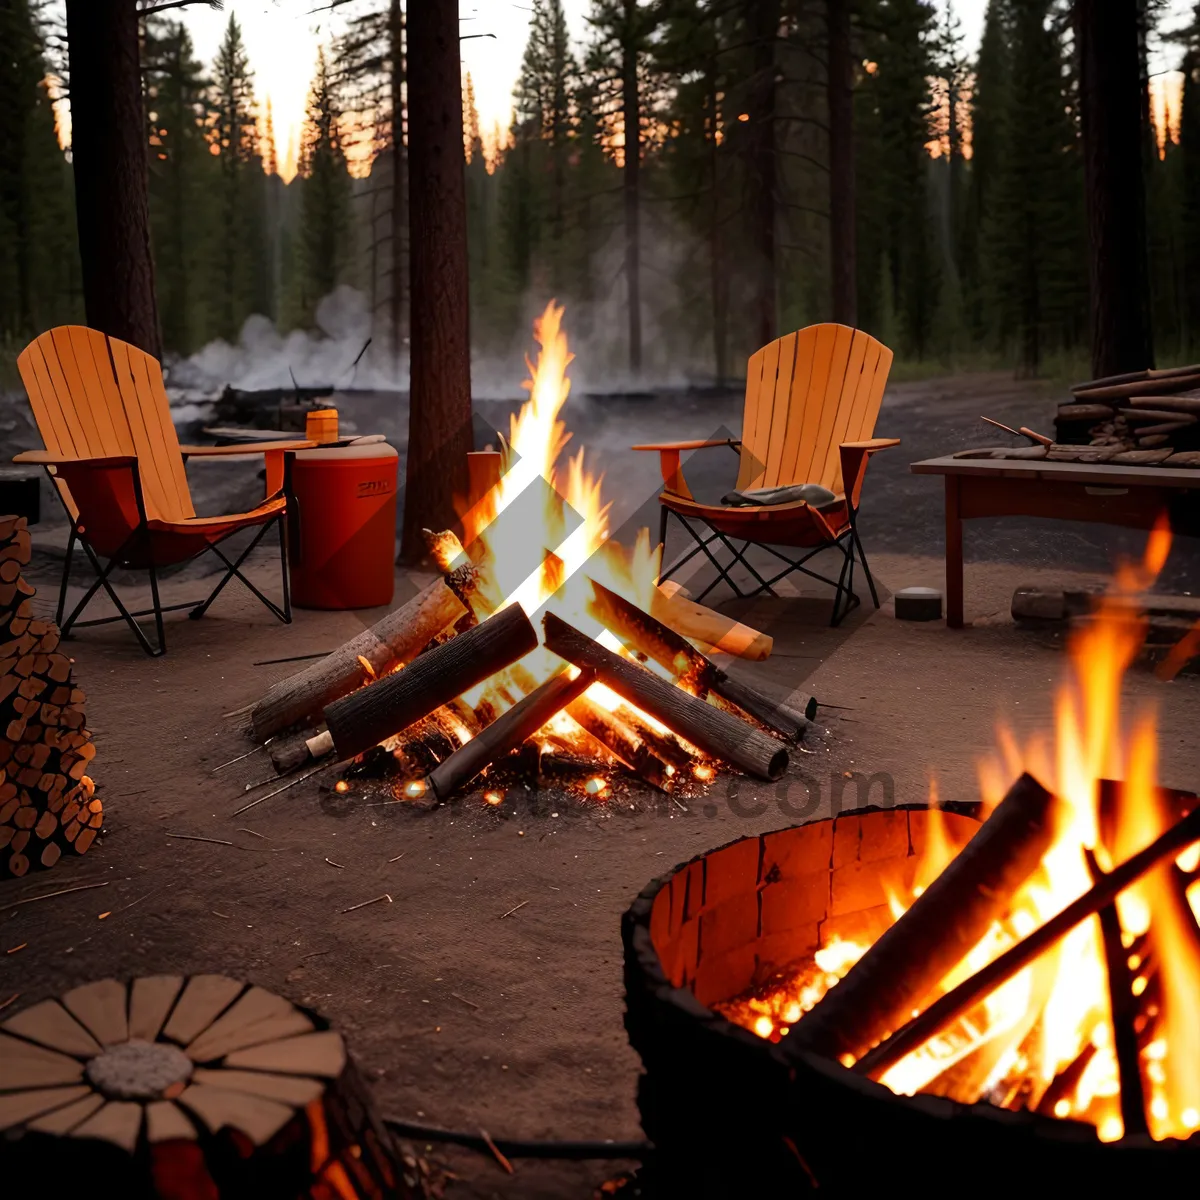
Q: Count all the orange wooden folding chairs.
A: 2